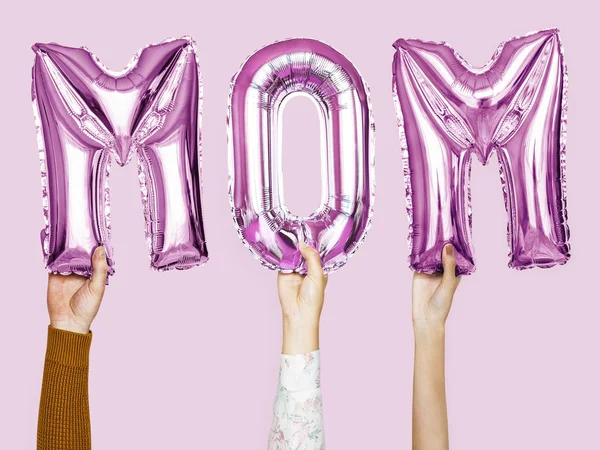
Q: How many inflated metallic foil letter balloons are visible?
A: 3